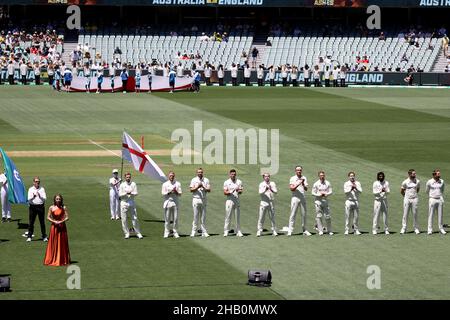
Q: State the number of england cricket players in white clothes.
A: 11